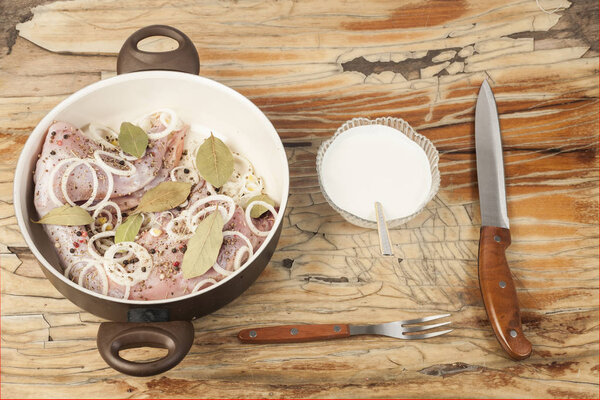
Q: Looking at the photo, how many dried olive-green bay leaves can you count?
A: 7